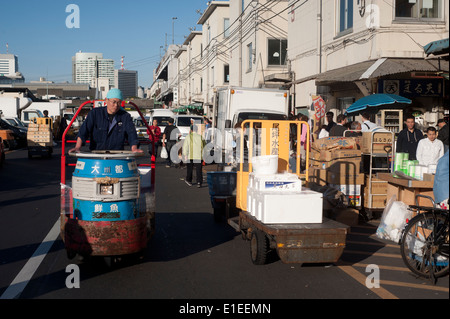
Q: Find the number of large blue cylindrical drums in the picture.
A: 1